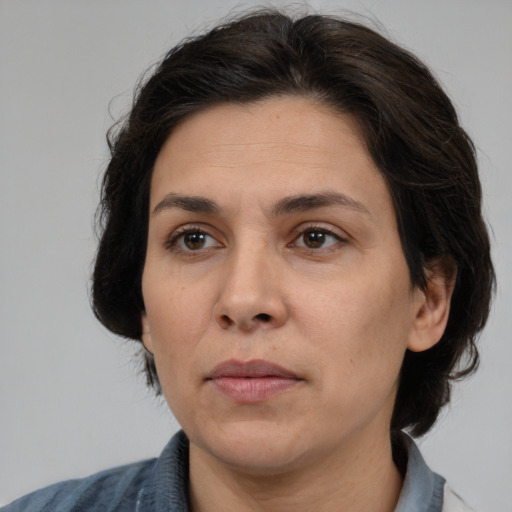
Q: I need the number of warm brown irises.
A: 2